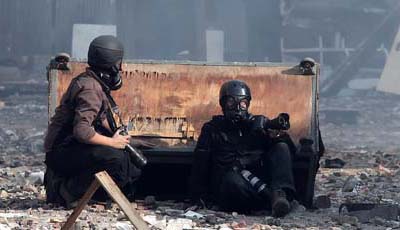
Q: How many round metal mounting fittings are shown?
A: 2